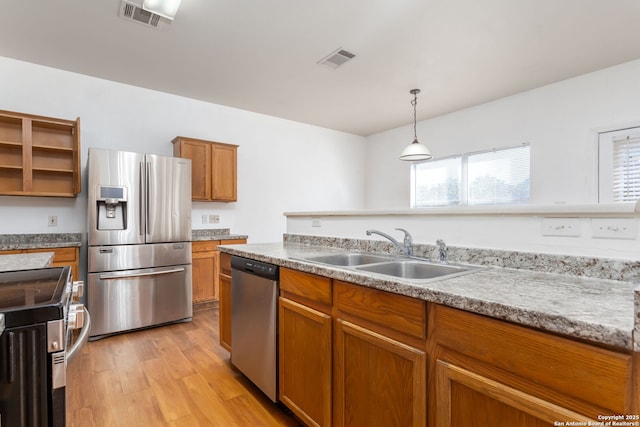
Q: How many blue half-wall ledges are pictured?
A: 0